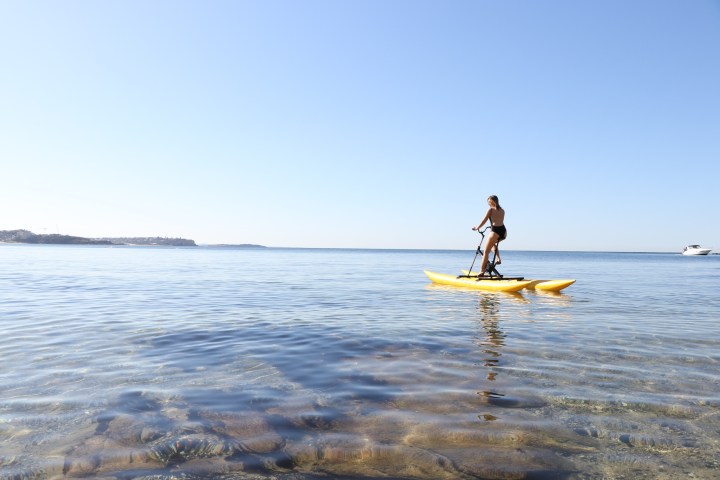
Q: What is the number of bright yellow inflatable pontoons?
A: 2